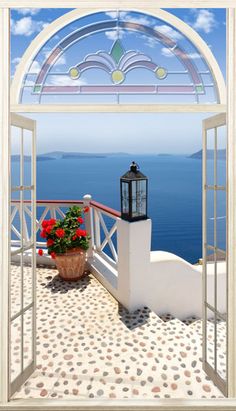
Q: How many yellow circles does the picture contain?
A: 3